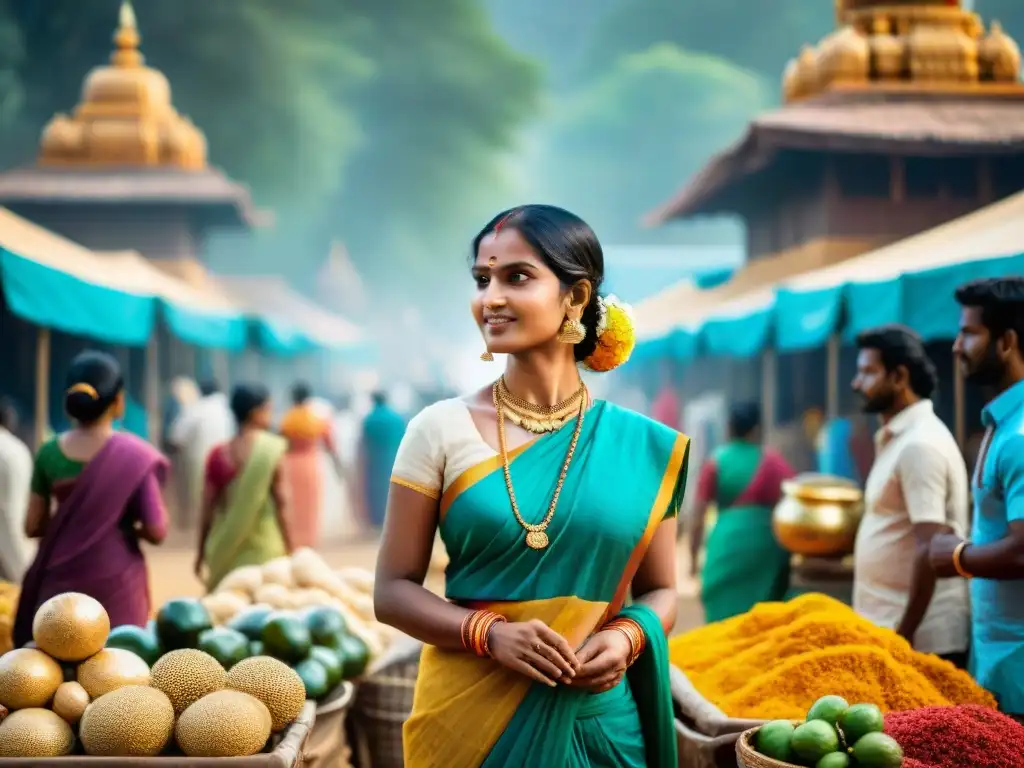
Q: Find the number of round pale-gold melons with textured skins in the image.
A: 8